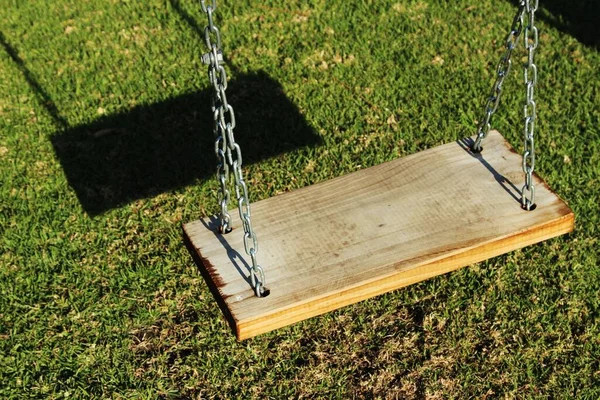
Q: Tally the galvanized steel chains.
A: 4